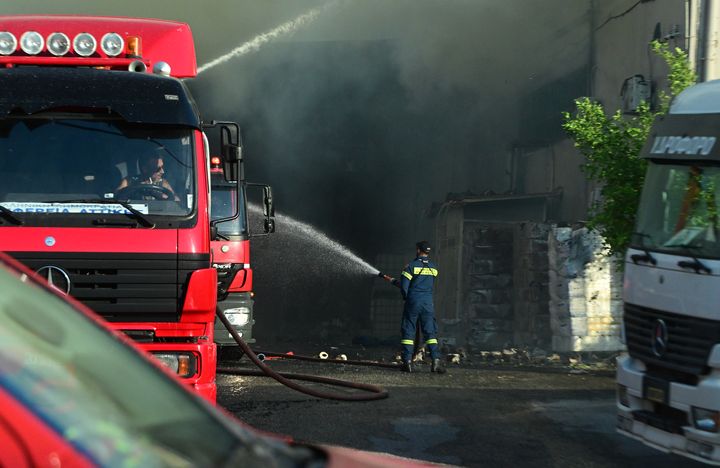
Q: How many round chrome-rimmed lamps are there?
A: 5